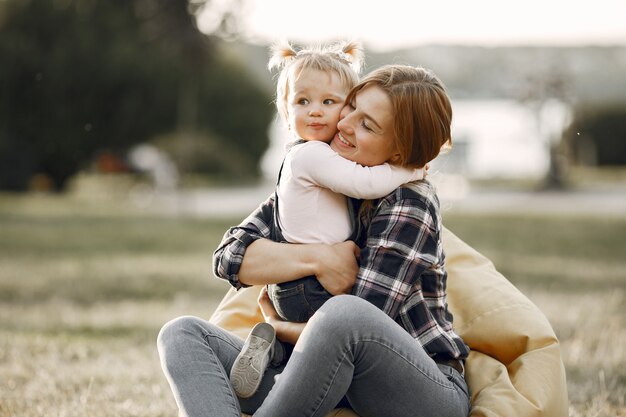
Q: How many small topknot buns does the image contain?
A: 2